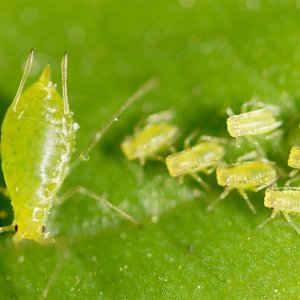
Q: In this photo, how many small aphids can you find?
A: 6